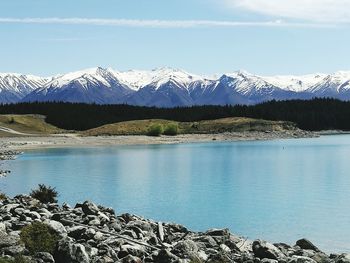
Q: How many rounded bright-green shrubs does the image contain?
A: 2